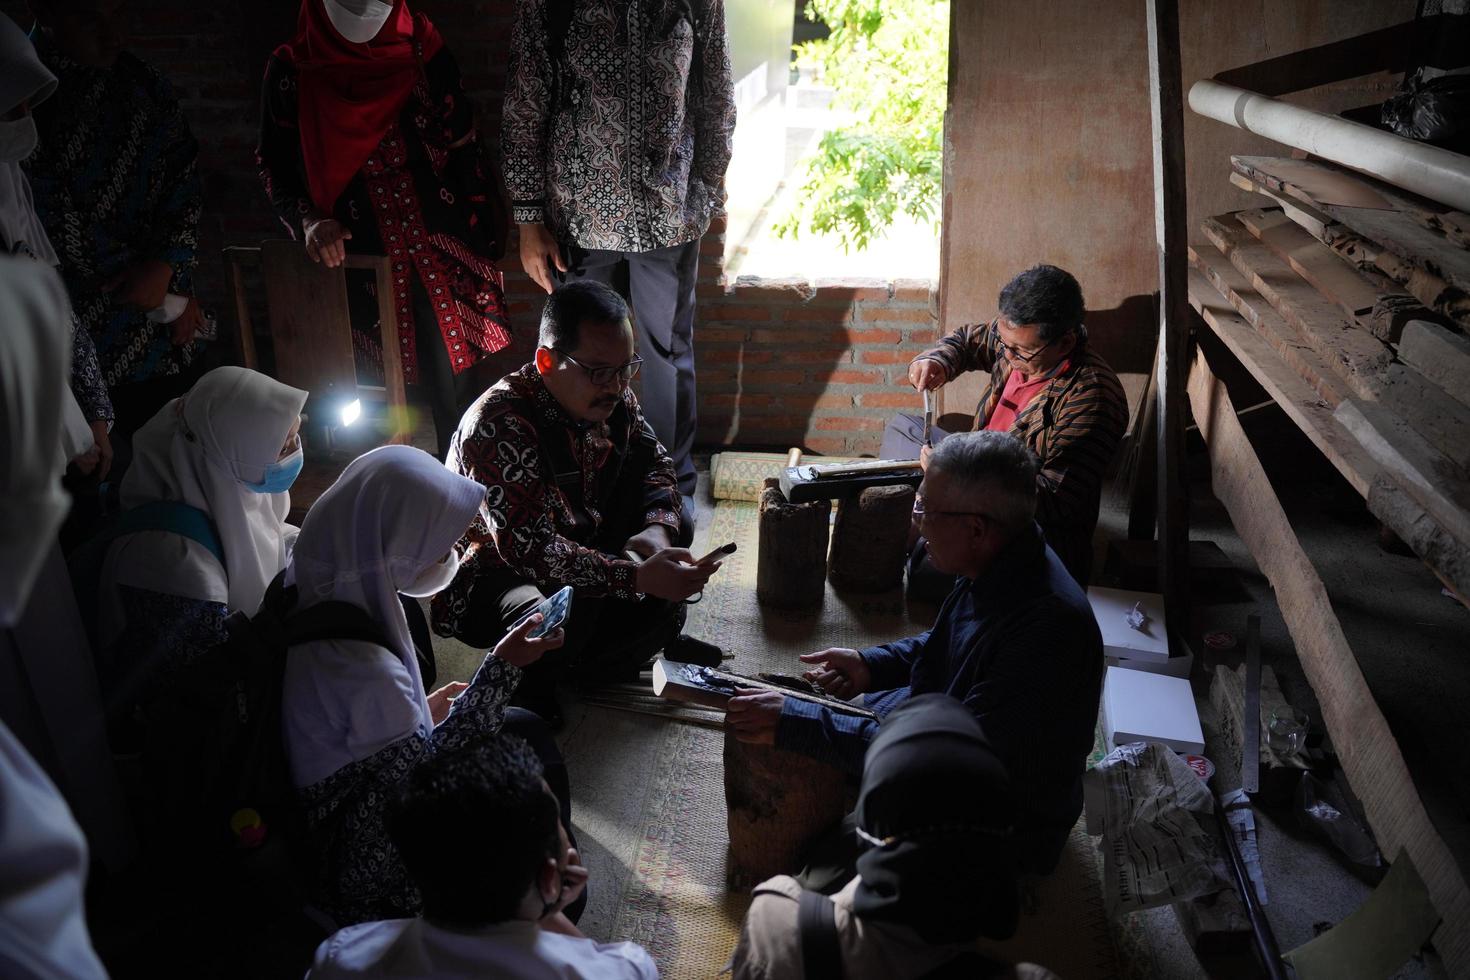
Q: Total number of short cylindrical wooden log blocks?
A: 3